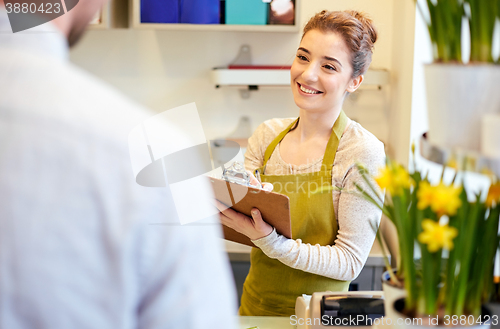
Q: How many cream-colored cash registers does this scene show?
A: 1